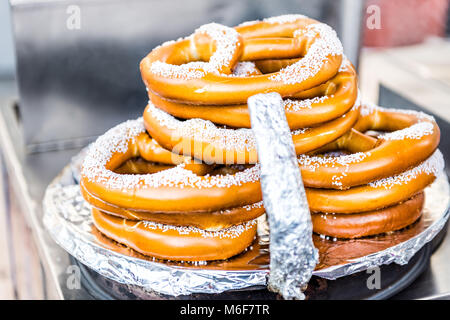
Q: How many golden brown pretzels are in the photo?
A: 9